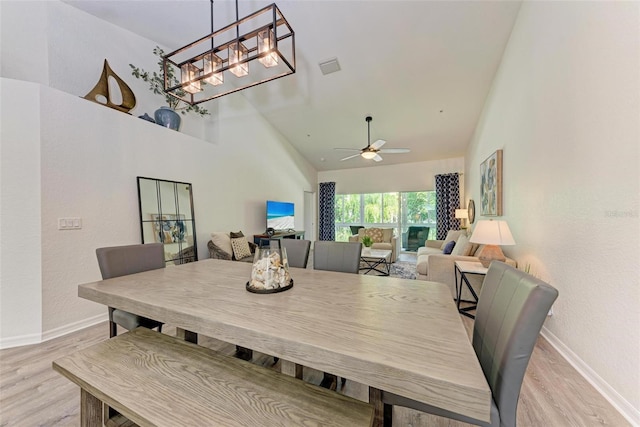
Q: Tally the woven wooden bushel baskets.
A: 0